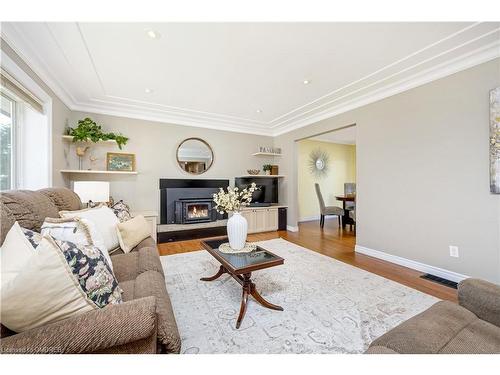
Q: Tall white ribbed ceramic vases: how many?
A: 1